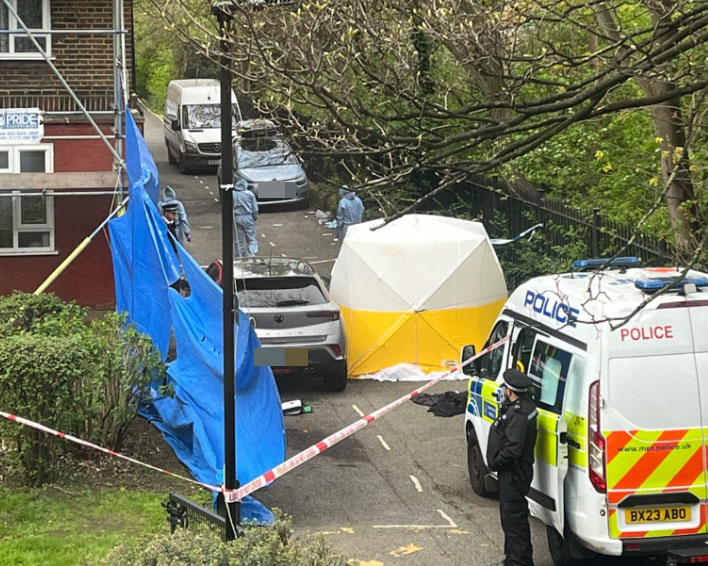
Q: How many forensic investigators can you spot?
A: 3